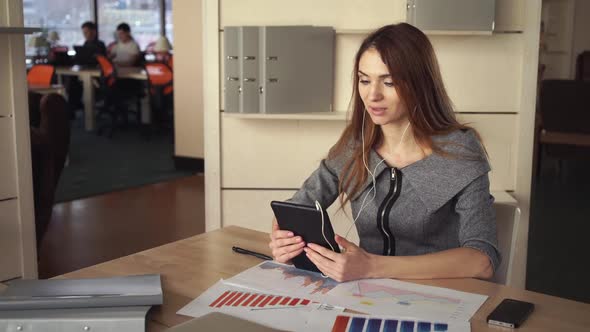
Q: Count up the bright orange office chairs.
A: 3